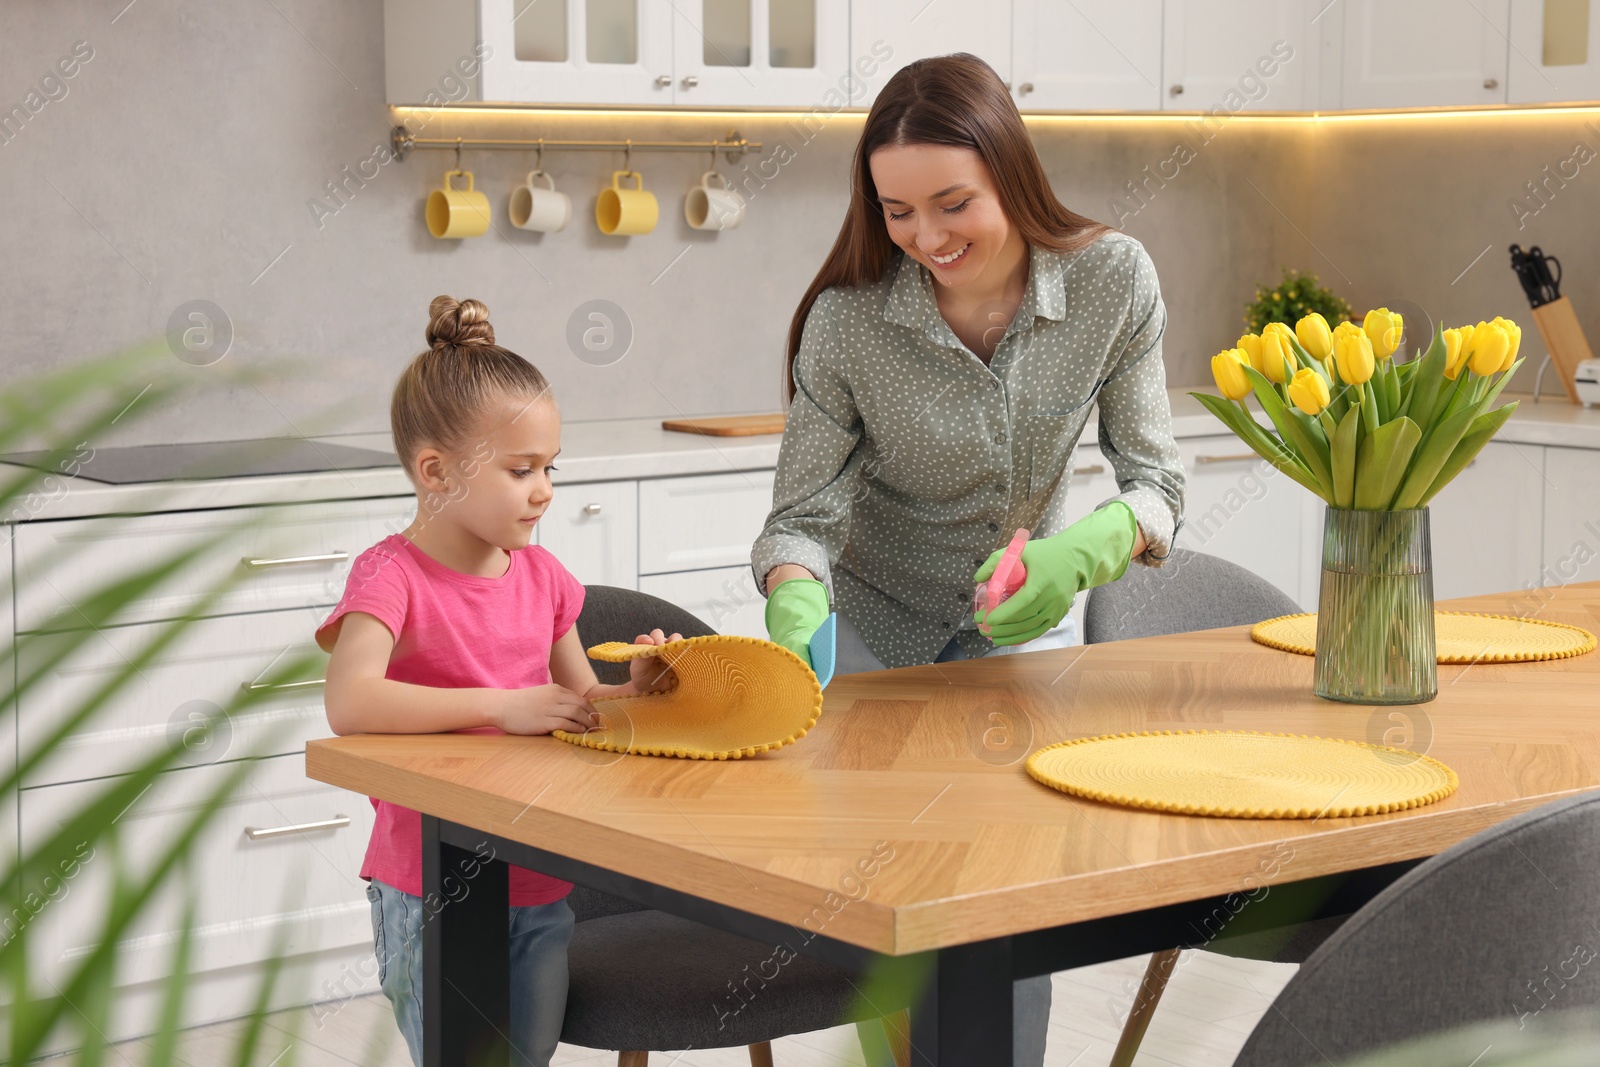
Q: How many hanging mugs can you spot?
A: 4